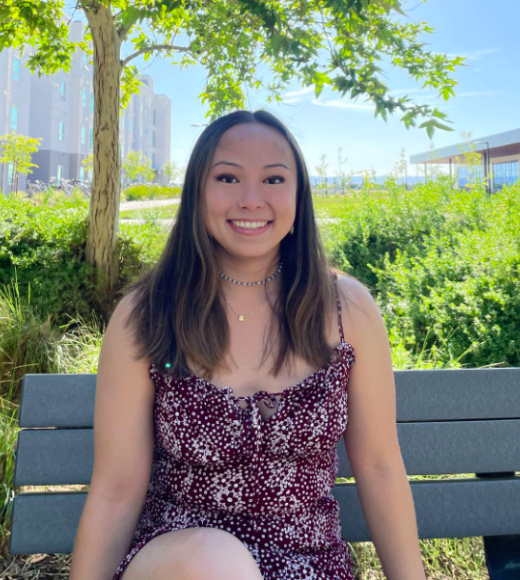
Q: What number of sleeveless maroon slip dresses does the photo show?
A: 1